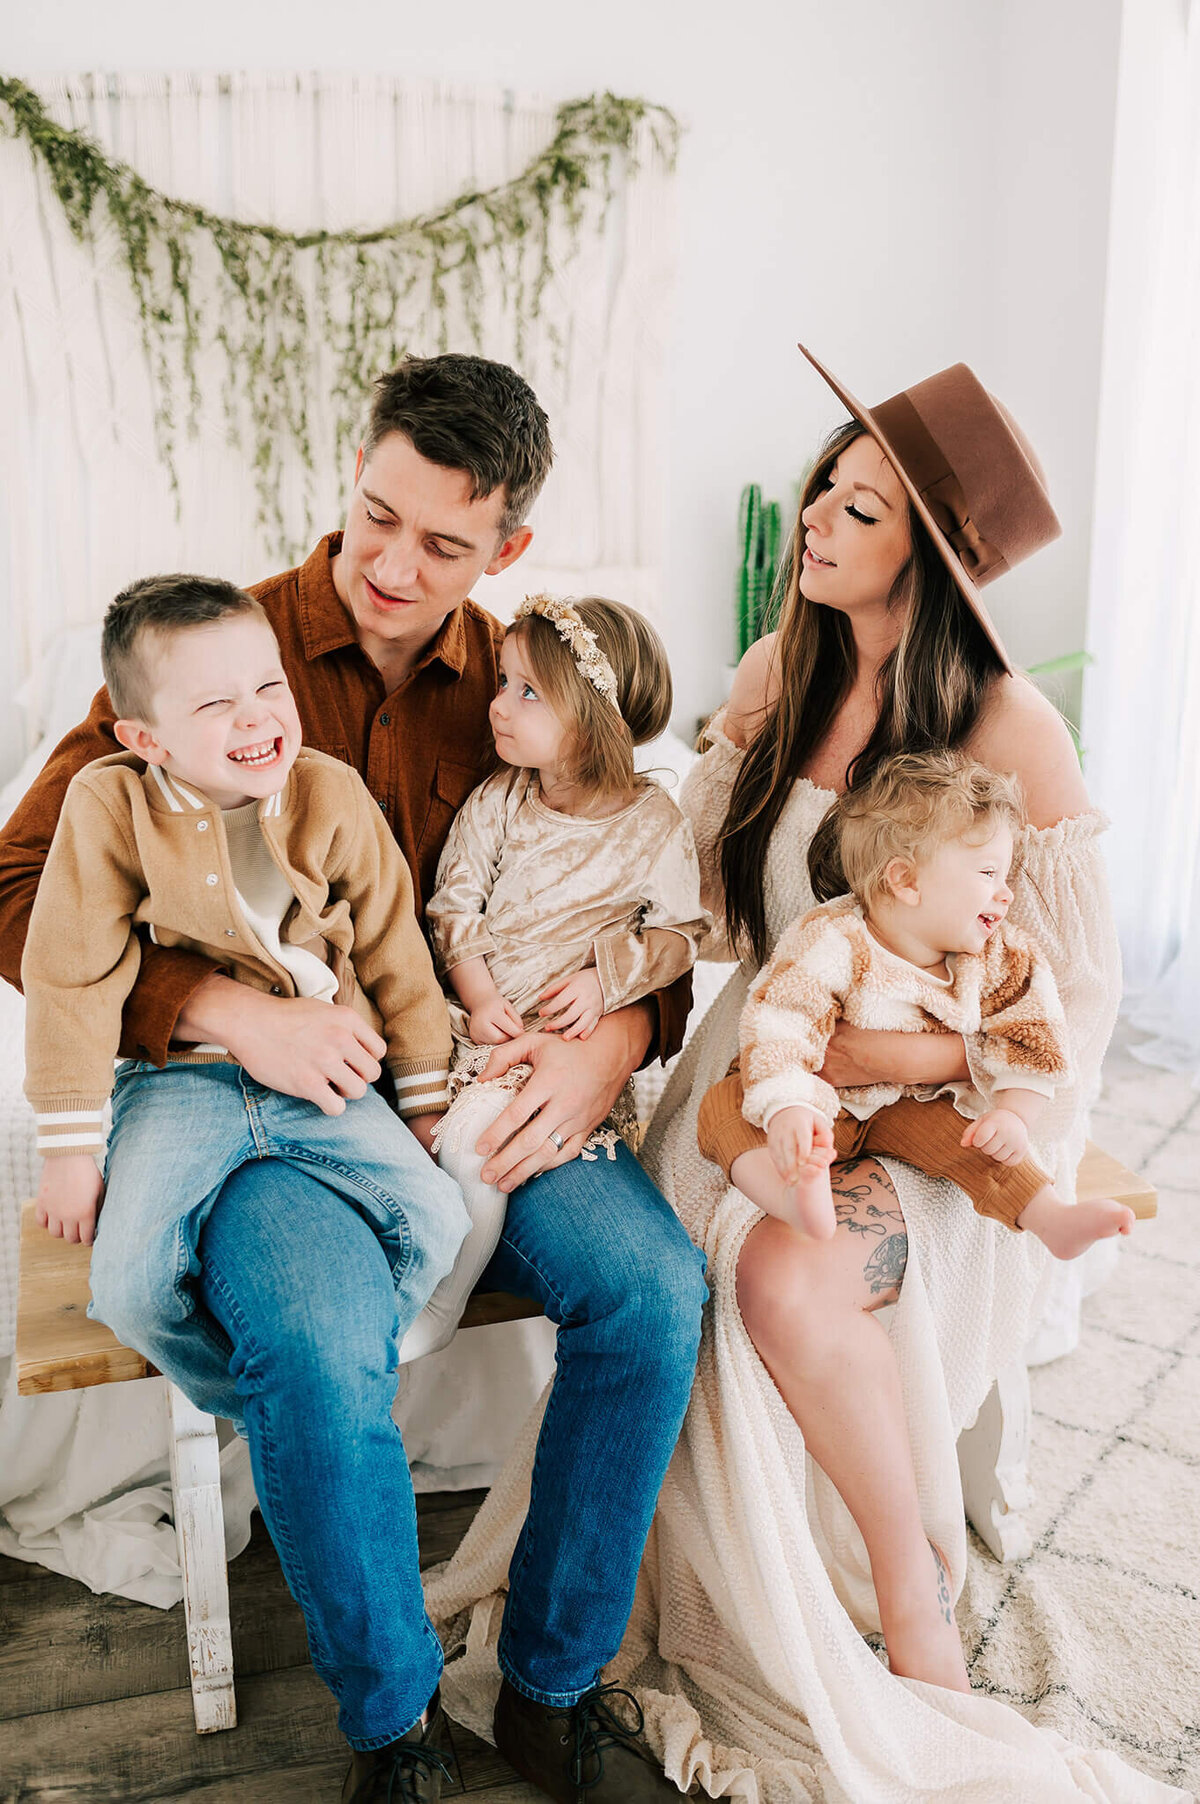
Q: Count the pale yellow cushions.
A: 0